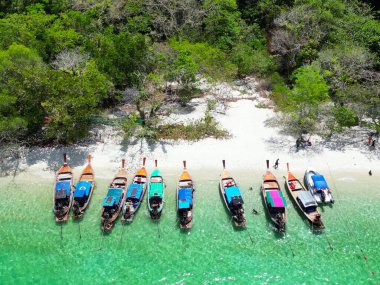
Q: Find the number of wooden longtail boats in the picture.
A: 9